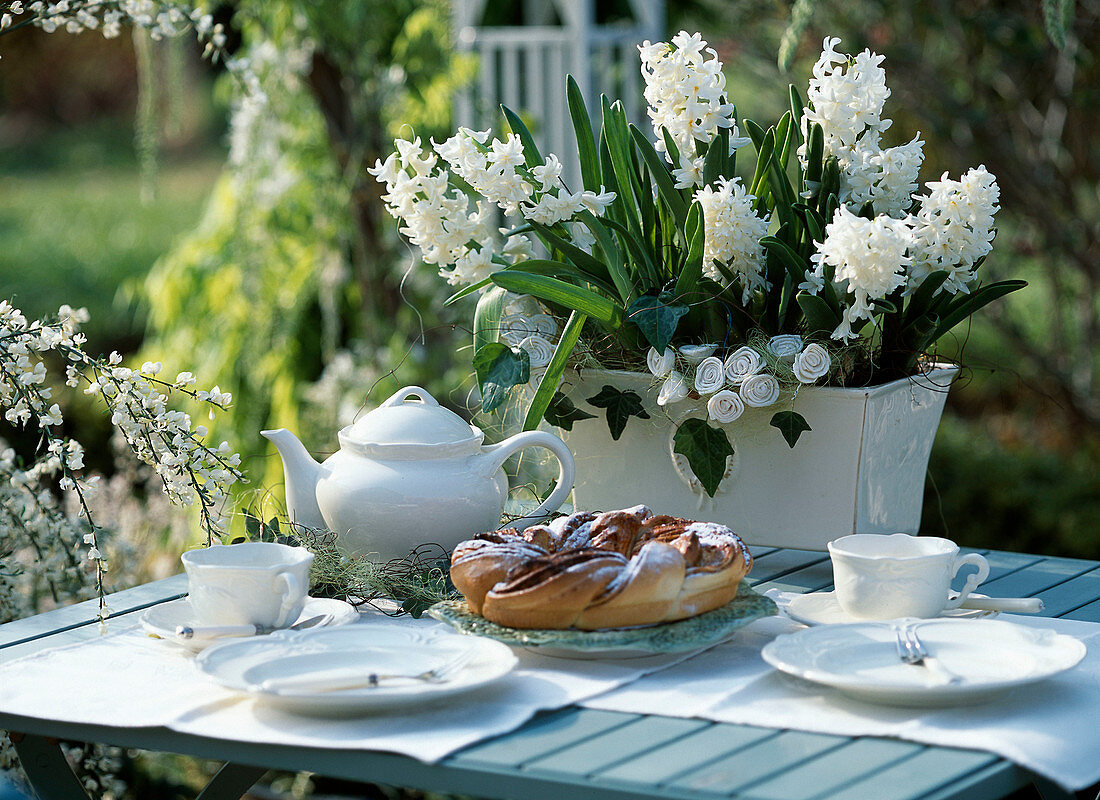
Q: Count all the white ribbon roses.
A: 13